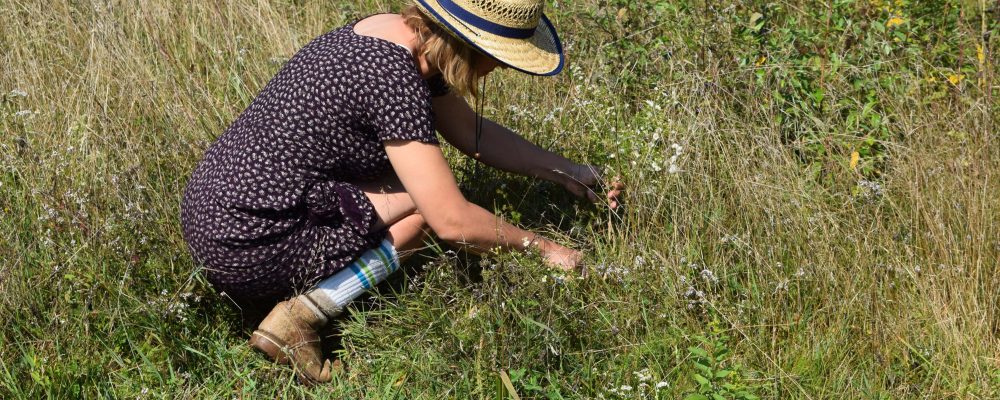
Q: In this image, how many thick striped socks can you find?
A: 1